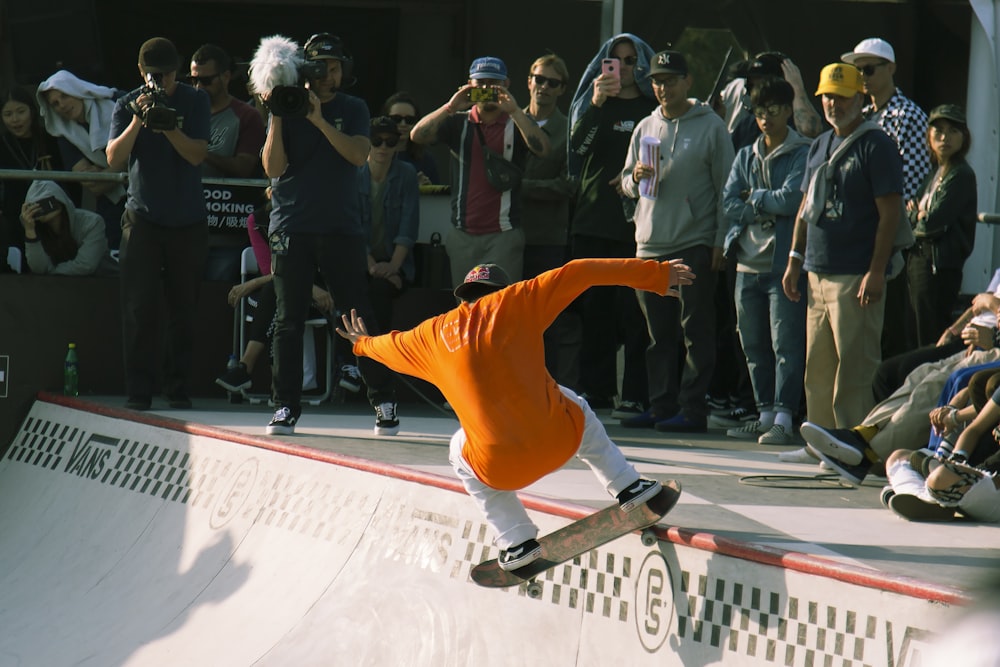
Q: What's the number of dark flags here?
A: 0